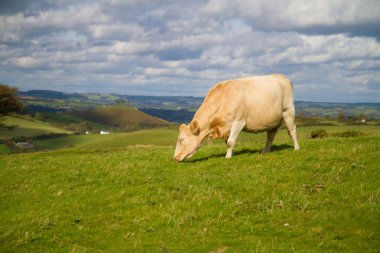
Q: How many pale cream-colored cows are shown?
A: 1